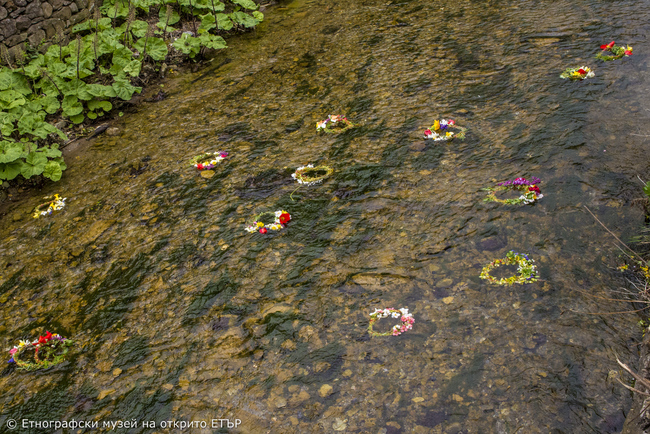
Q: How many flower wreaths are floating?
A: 12